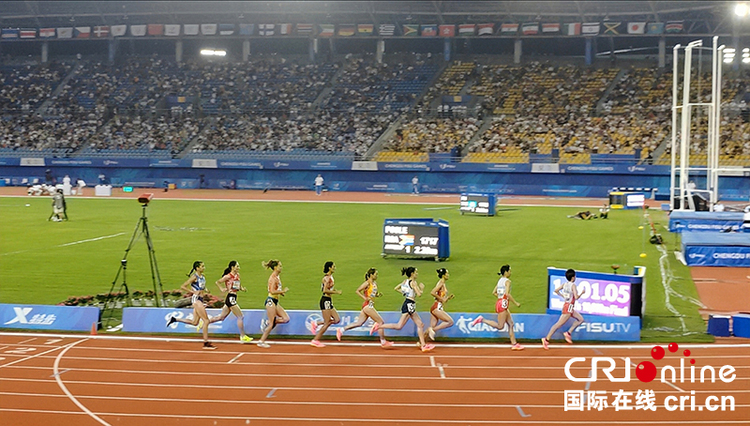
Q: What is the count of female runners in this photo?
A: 9